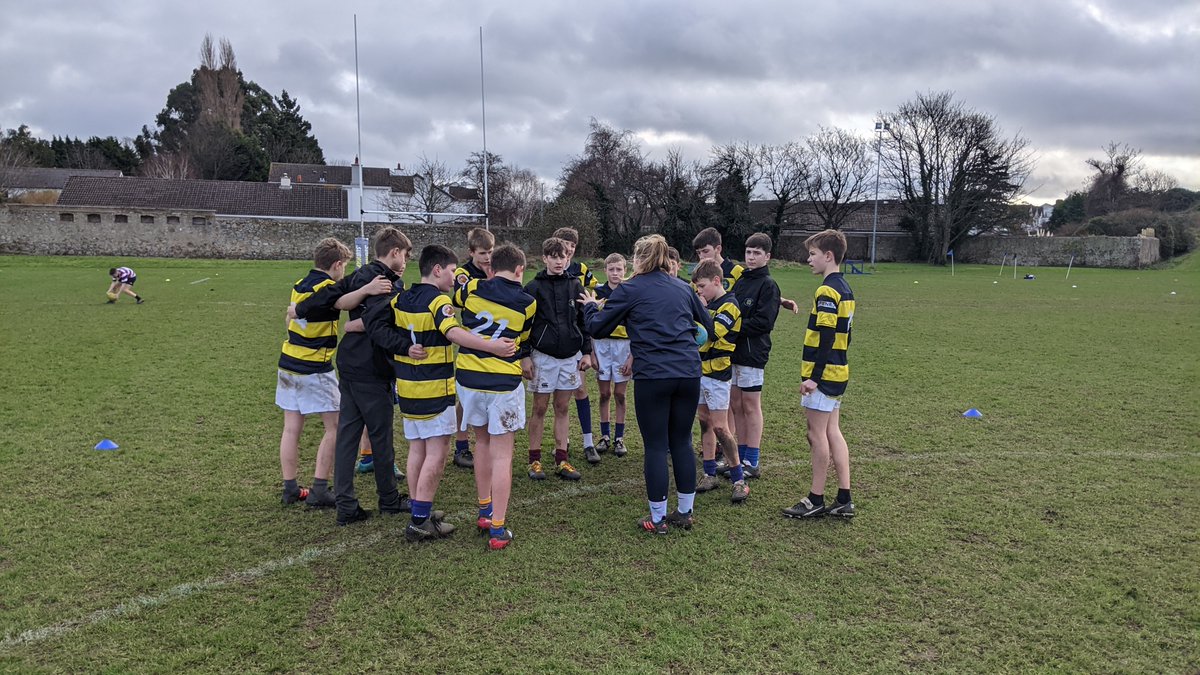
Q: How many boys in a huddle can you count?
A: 14